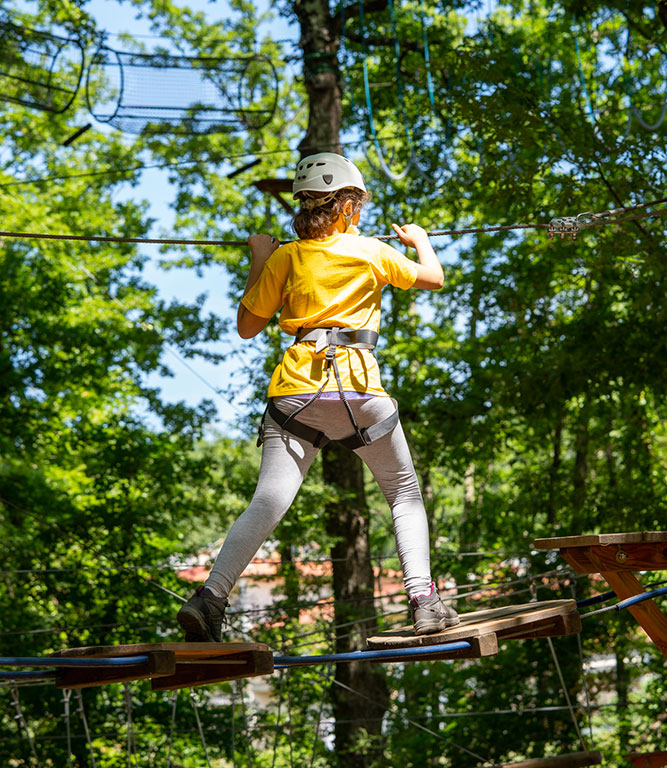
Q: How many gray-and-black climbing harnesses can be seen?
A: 1